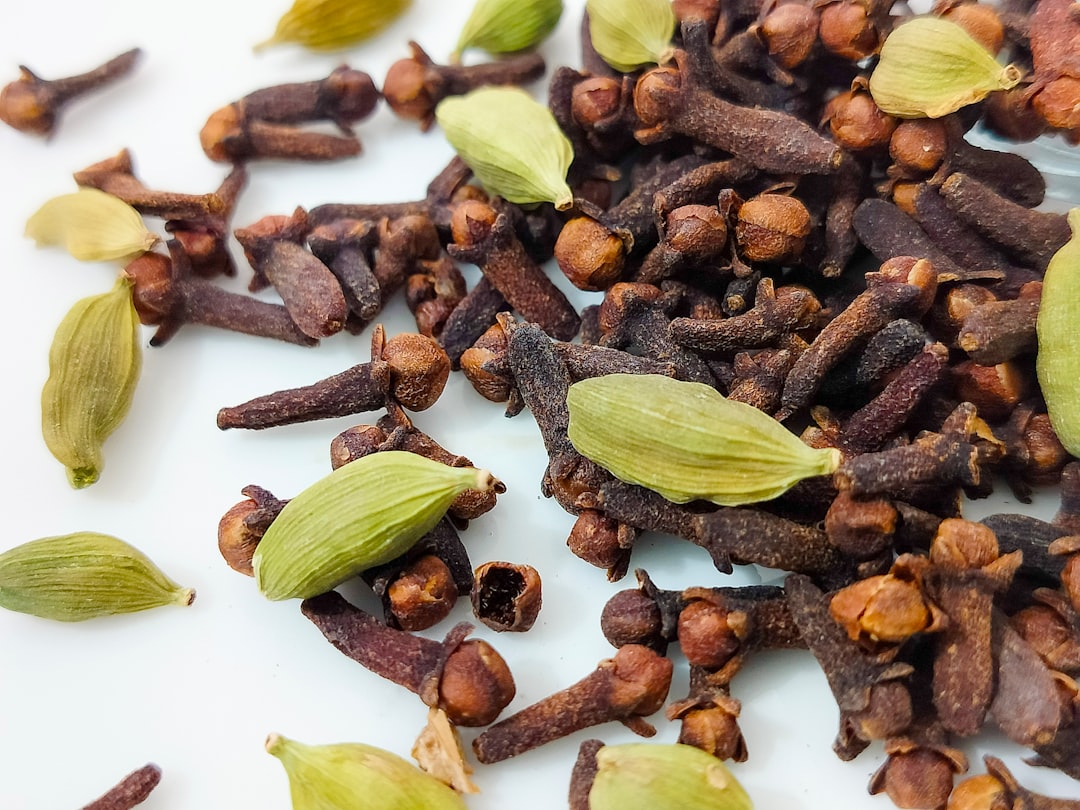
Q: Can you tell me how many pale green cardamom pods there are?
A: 13